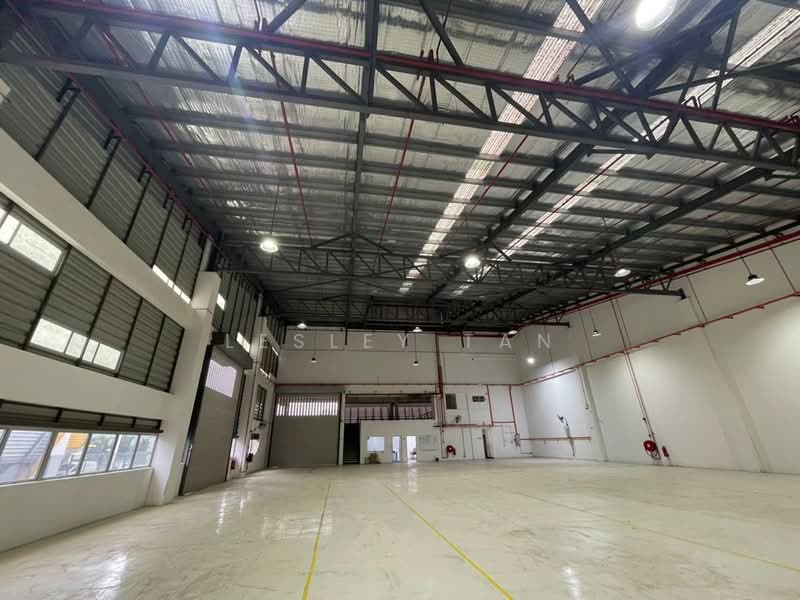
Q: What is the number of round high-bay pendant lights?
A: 12